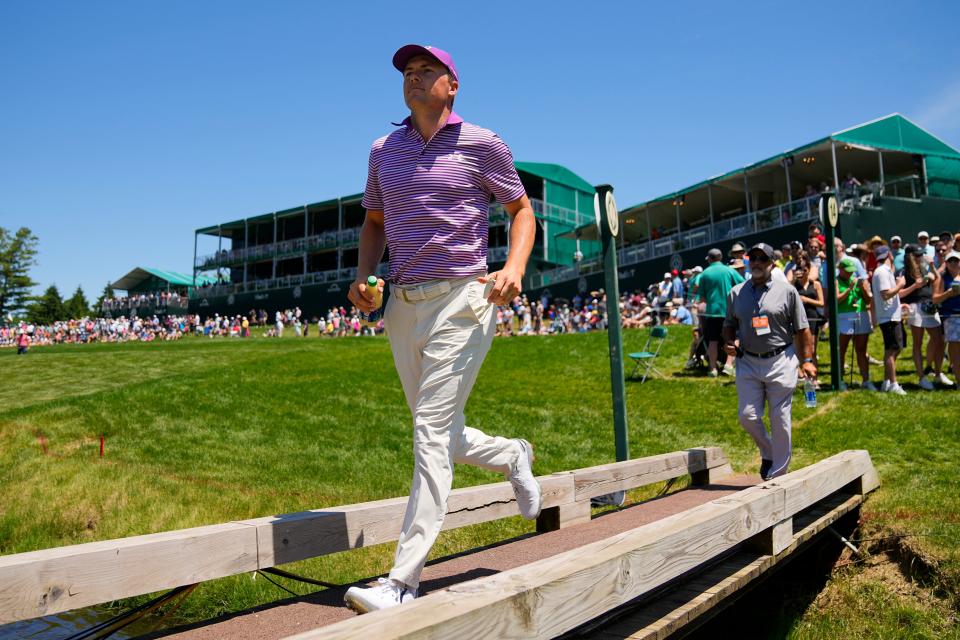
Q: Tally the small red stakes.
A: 2